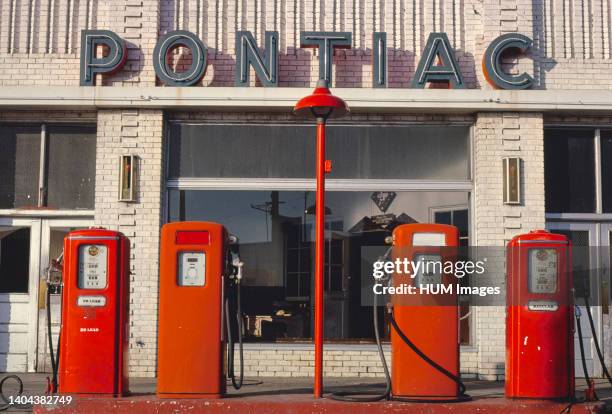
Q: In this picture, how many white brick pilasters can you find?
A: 2